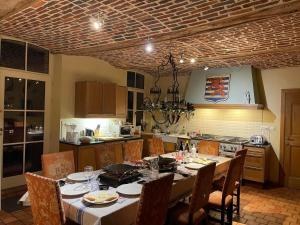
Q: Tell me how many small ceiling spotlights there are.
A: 5